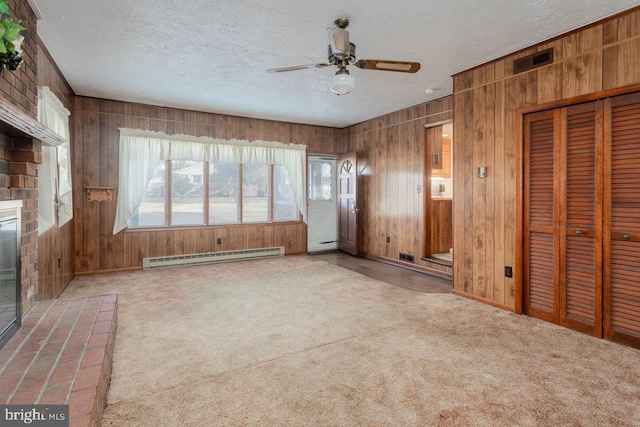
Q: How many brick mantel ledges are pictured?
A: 1